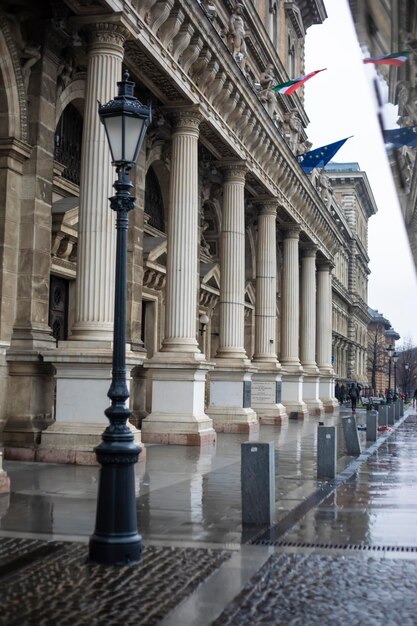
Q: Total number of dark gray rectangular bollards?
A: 8